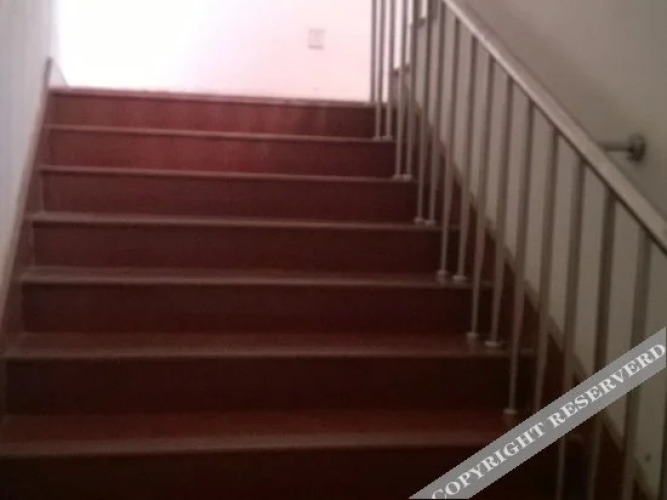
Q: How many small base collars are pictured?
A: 11